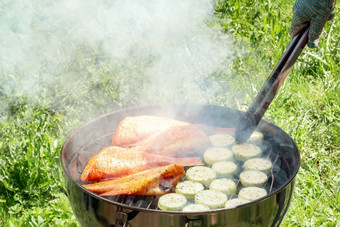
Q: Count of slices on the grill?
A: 15